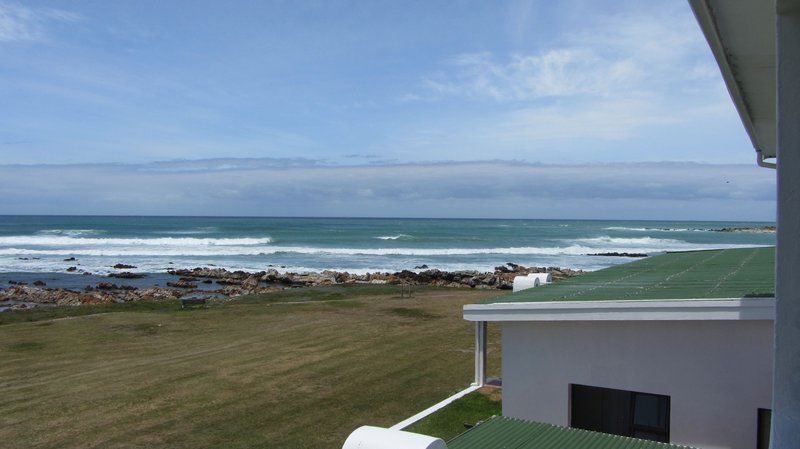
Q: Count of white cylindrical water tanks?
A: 3